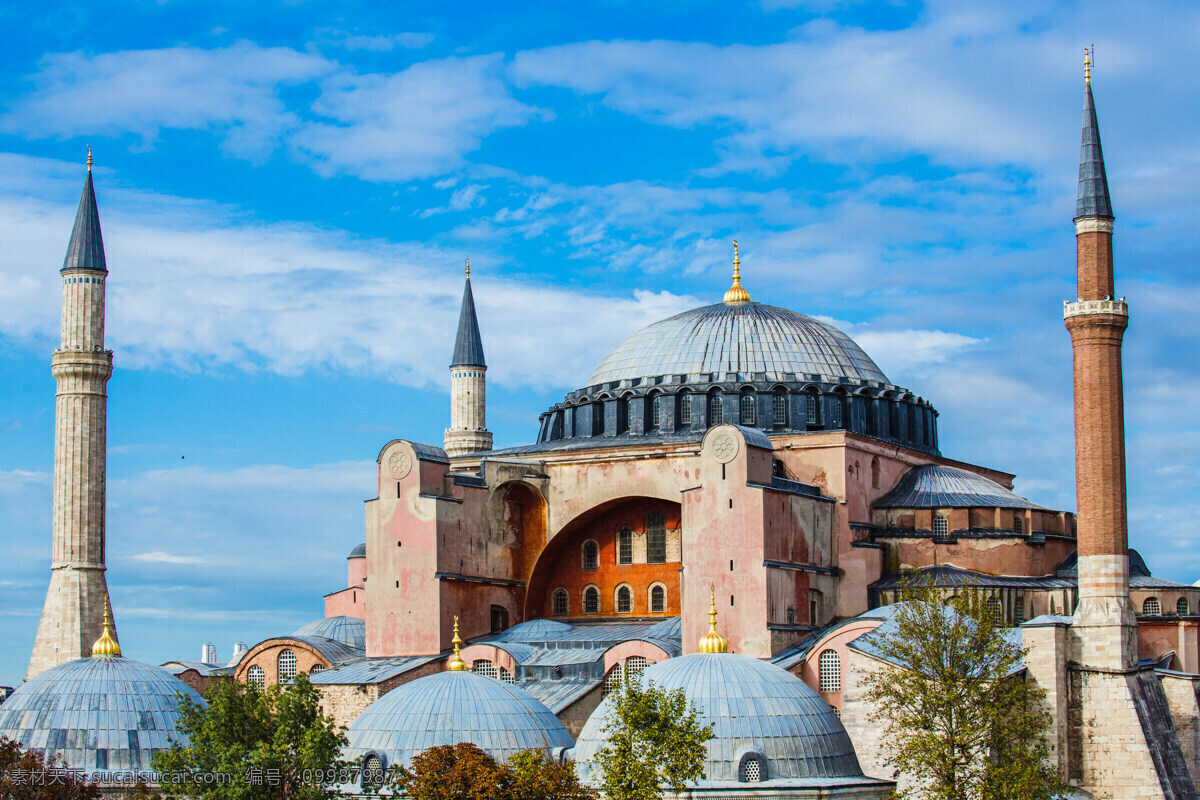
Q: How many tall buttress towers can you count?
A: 2